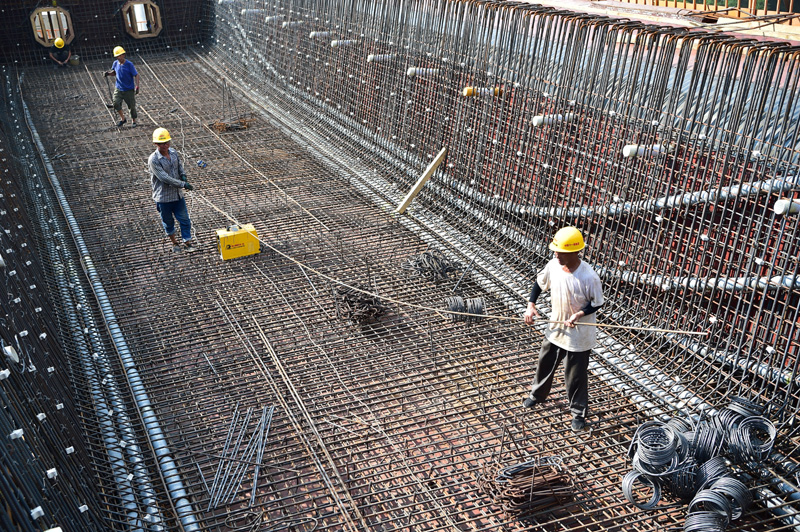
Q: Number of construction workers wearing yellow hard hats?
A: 4